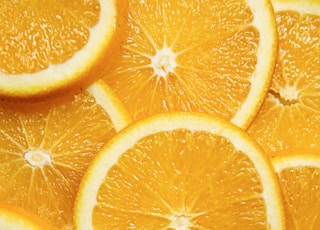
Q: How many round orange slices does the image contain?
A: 7